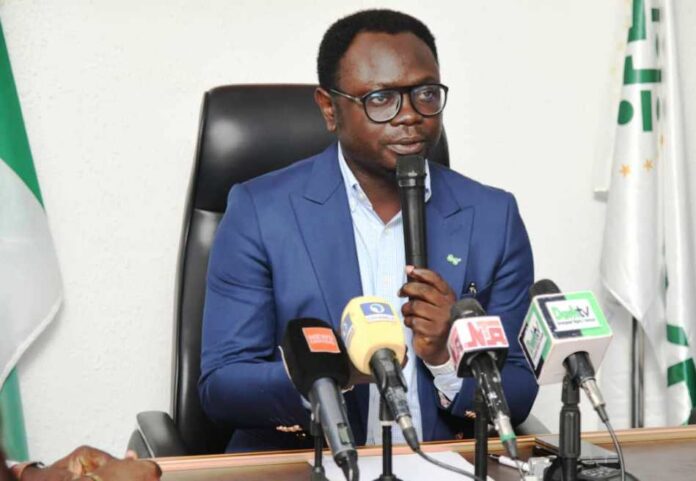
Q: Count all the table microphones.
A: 4